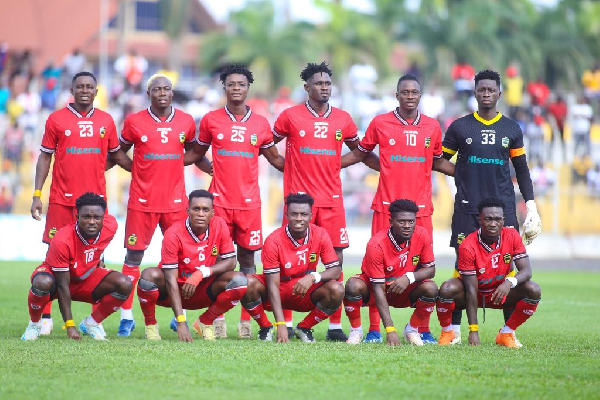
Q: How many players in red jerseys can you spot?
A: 10